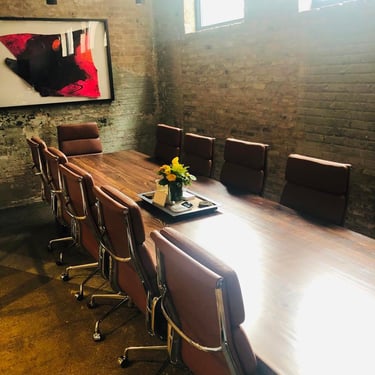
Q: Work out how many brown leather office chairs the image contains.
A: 10